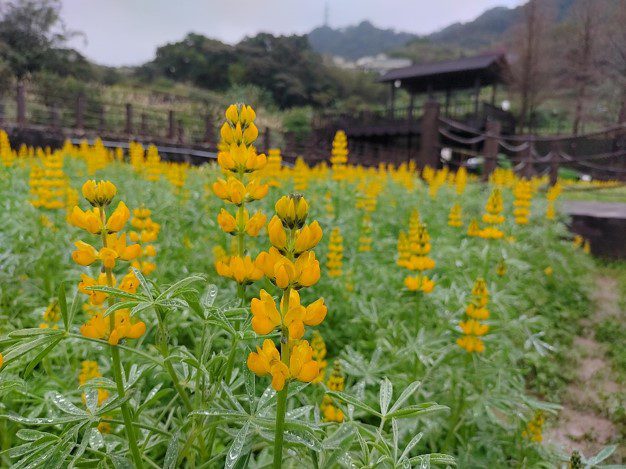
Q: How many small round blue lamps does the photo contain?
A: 0